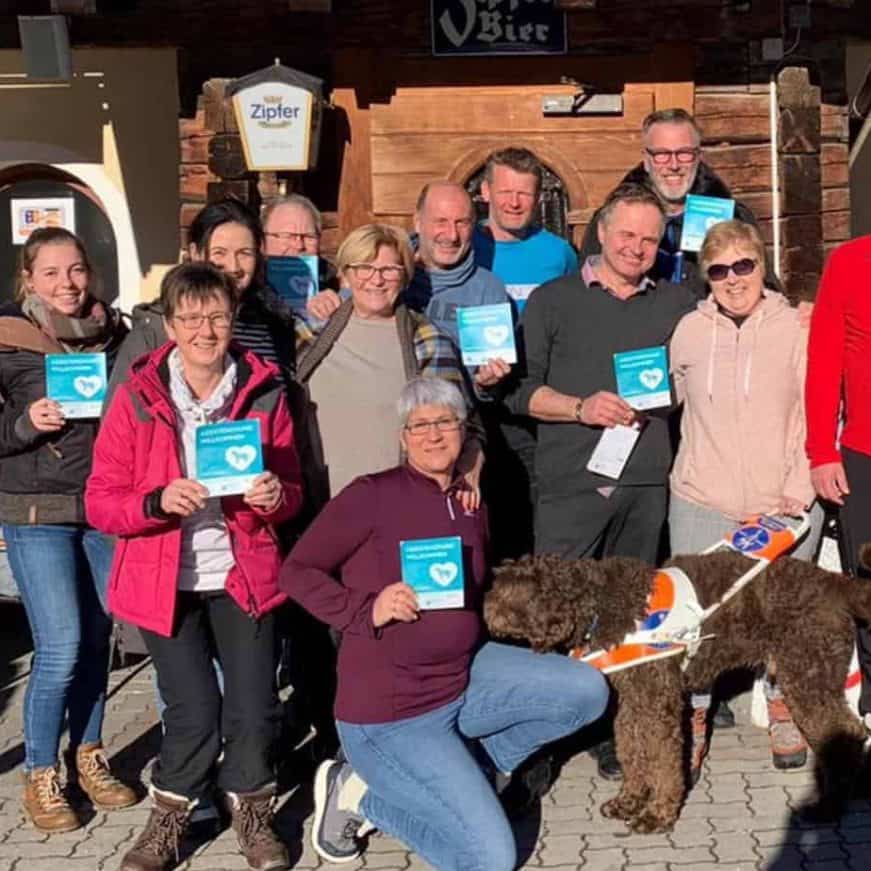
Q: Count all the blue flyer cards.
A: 7